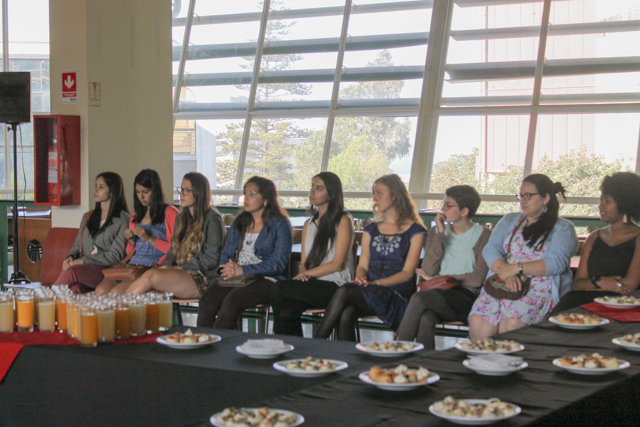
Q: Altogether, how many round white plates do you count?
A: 13